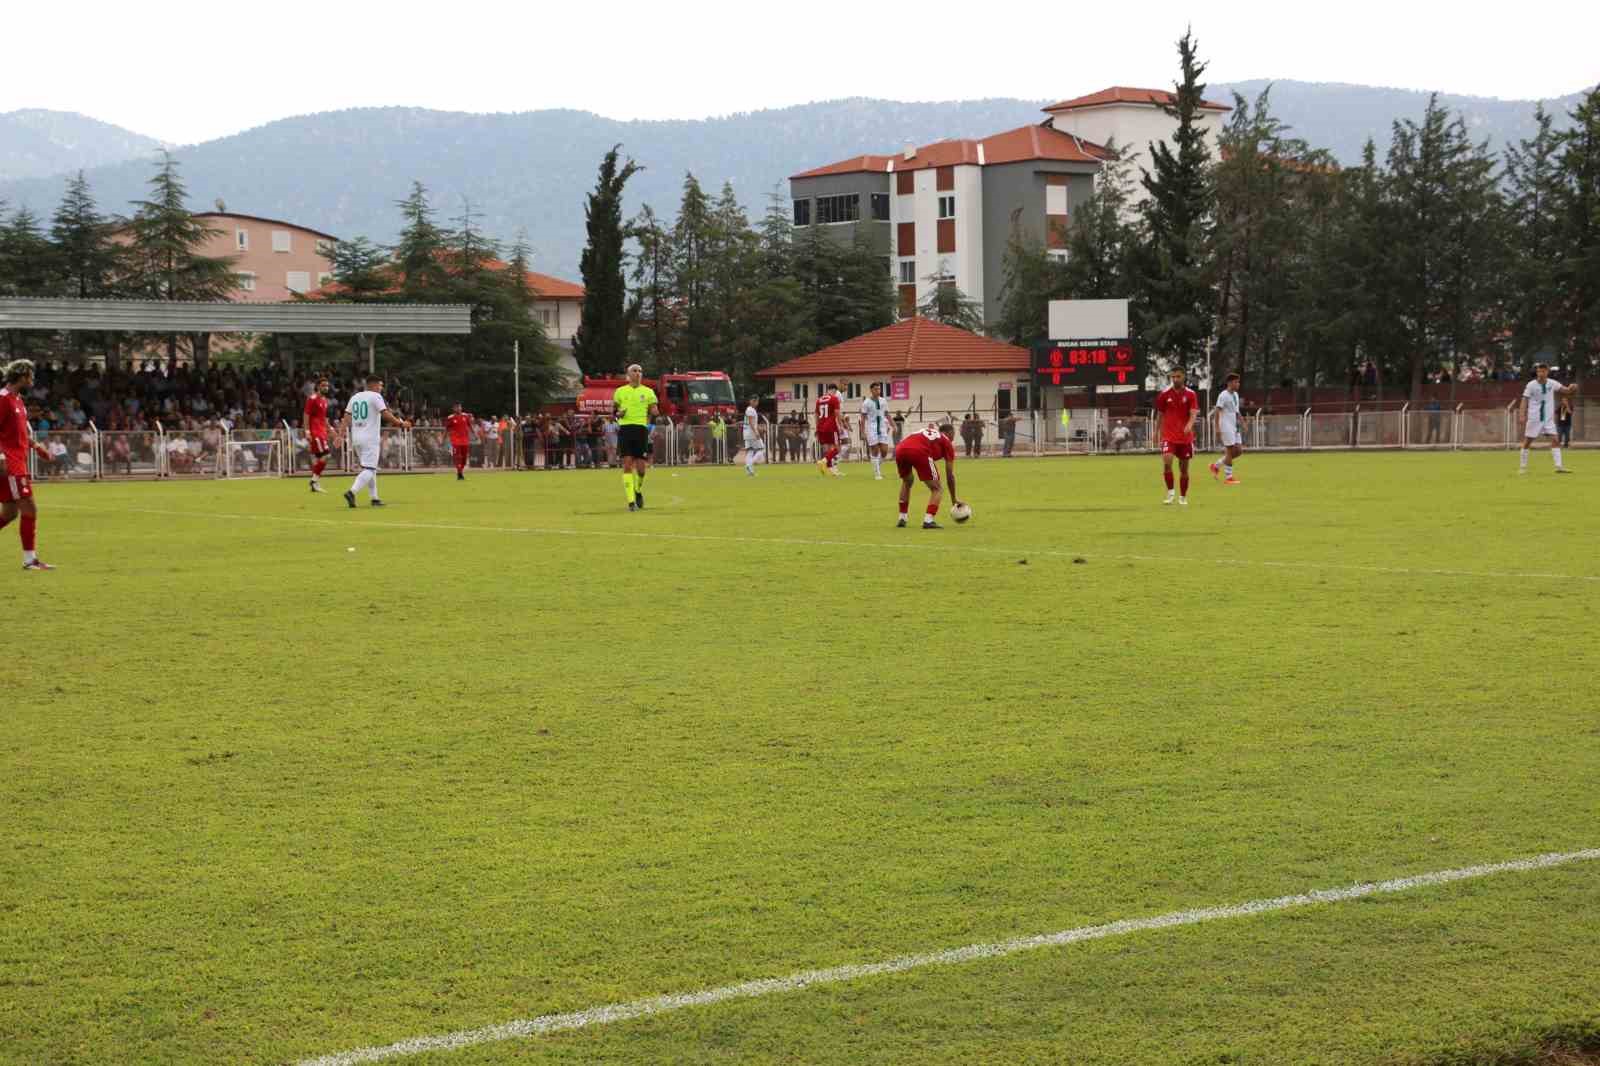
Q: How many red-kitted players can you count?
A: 6